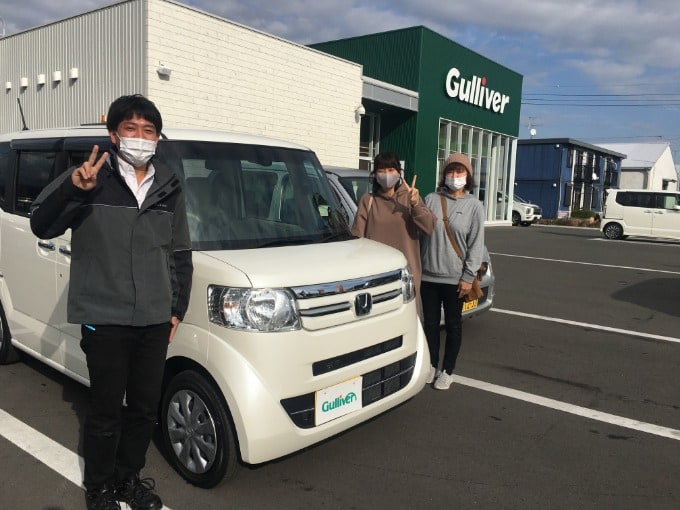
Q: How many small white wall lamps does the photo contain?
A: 5